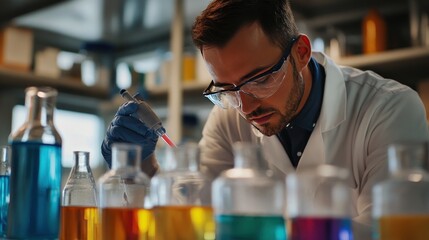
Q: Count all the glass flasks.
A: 8